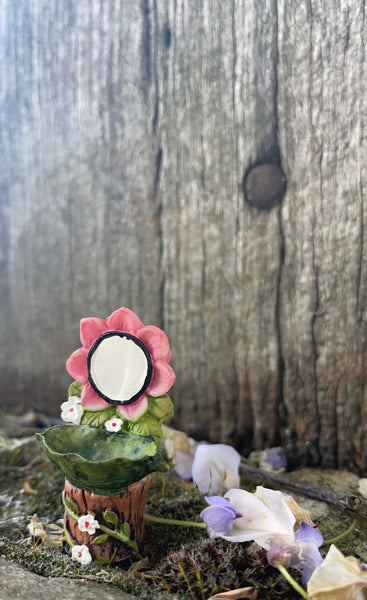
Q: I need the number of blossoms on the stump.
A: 2